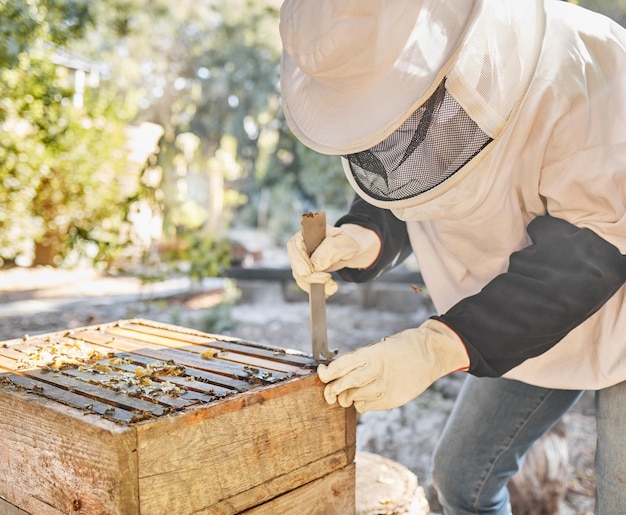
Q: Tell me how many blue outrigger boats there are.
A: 0